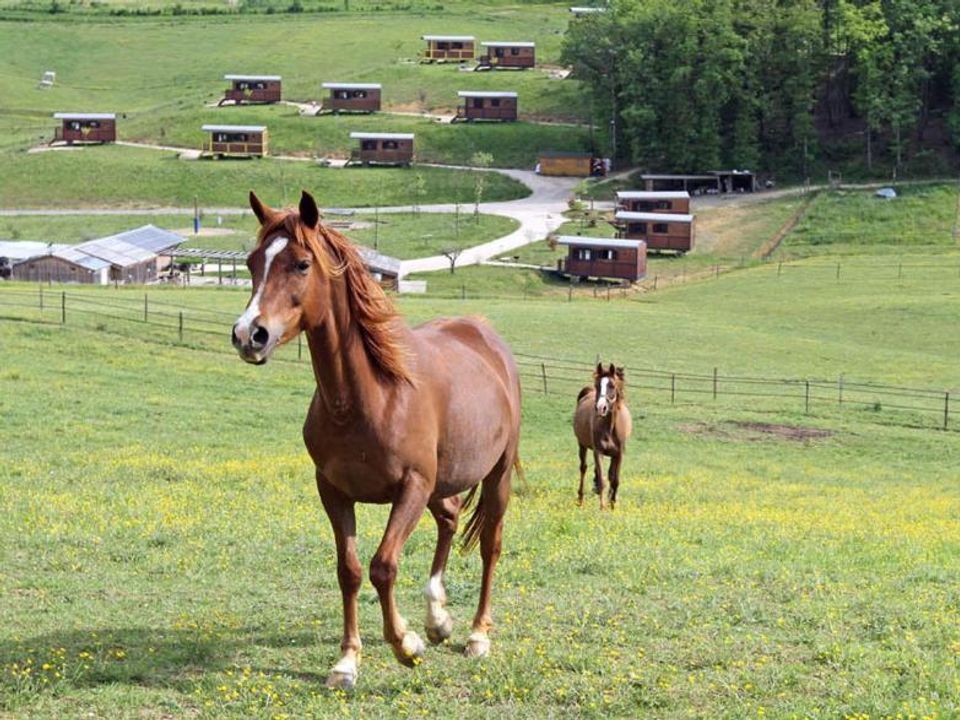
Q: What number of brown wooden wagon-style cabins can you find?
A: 11